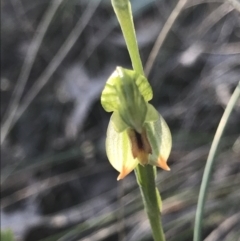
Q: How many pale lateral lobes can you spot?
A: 2